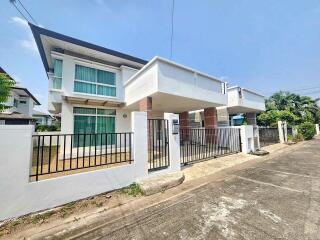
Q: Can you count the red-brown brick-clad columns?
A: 3